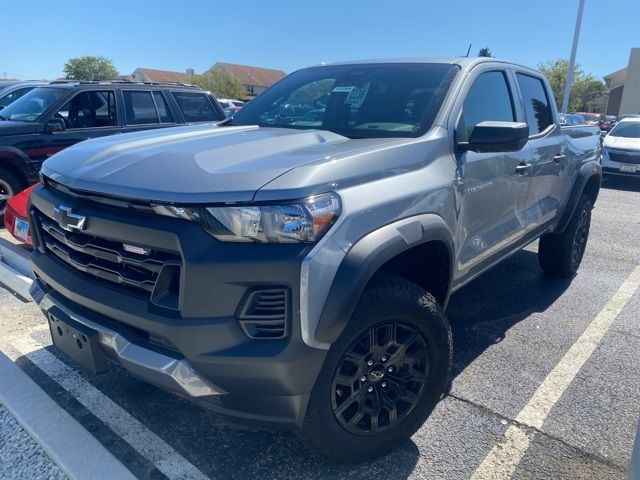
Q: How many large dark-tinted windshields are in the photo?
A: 1